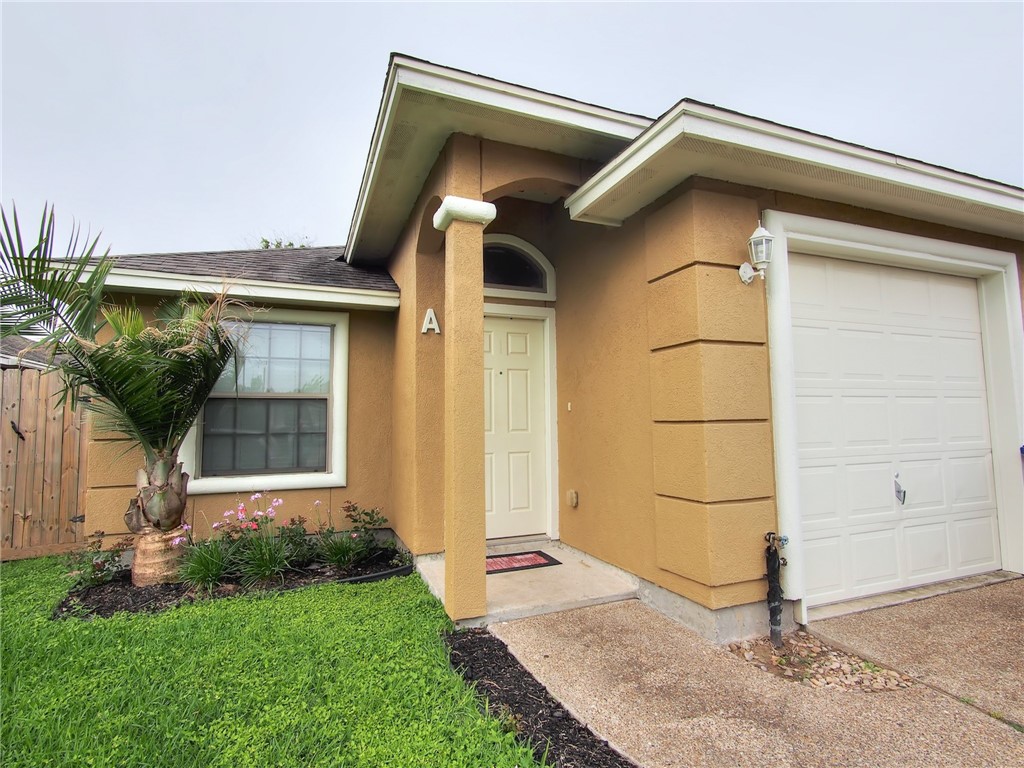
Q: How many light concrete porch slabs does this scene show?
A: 1